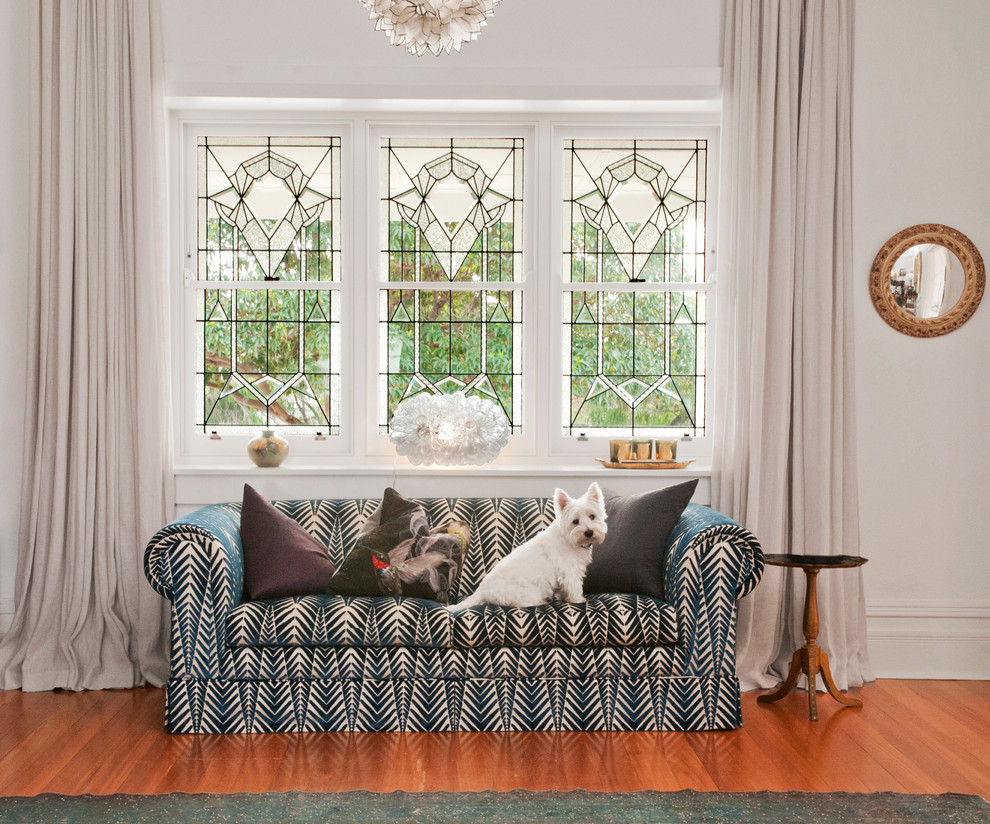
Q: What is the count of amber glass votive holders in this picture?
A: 3